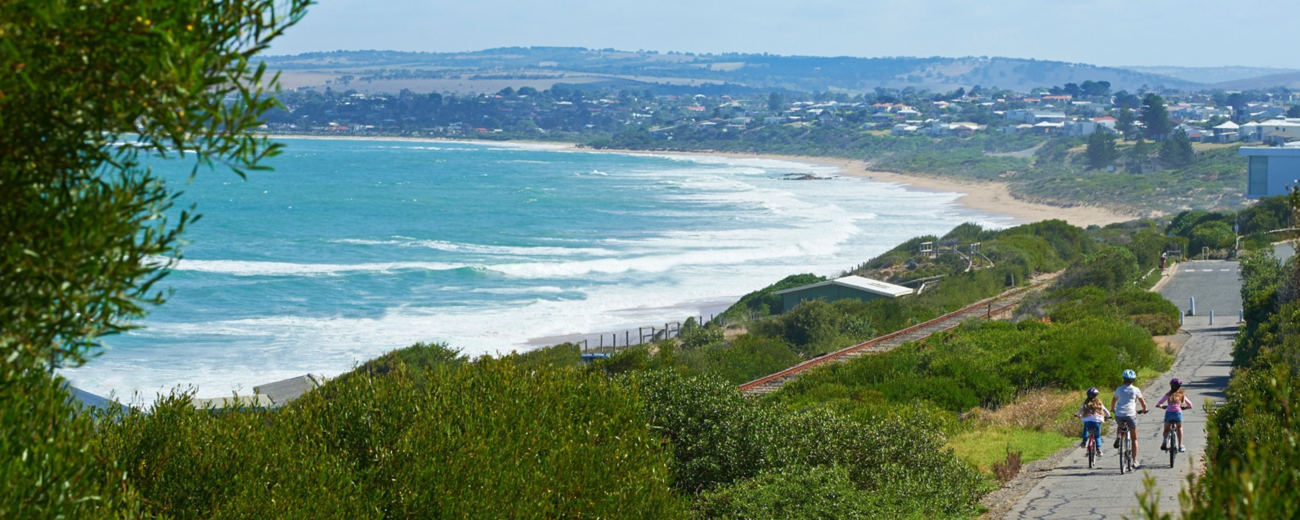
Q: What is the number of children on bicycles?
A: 2